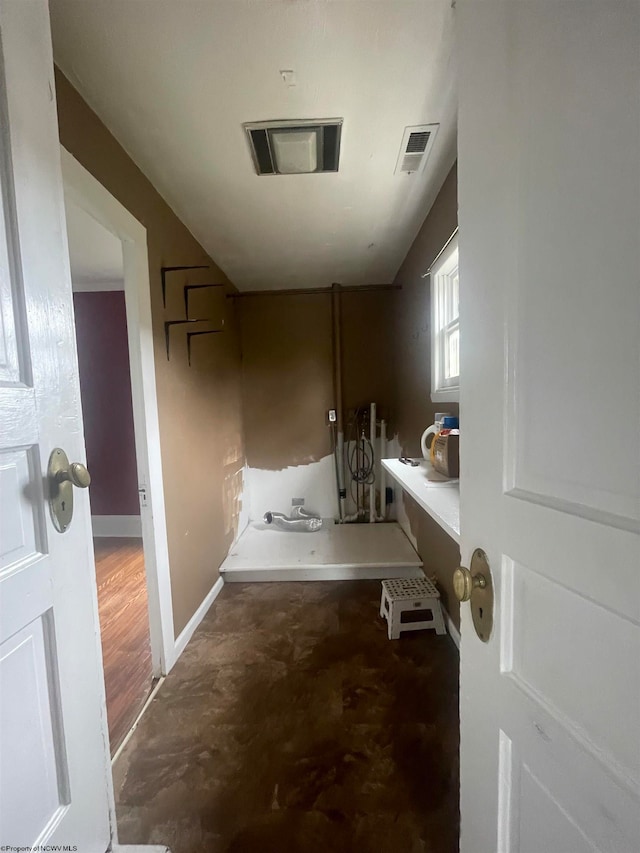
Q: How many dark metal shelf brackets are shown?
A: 4